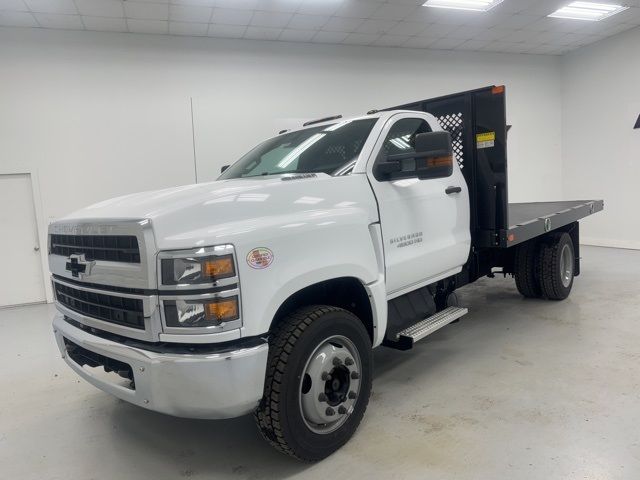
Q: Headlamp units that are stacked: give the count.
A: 2